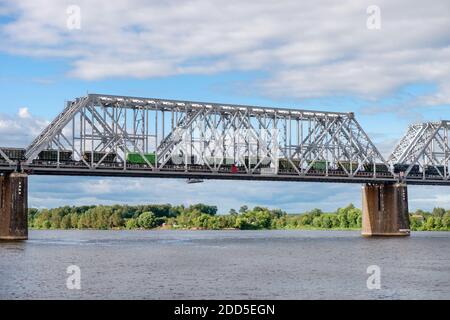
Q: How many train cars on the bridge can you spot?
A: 13